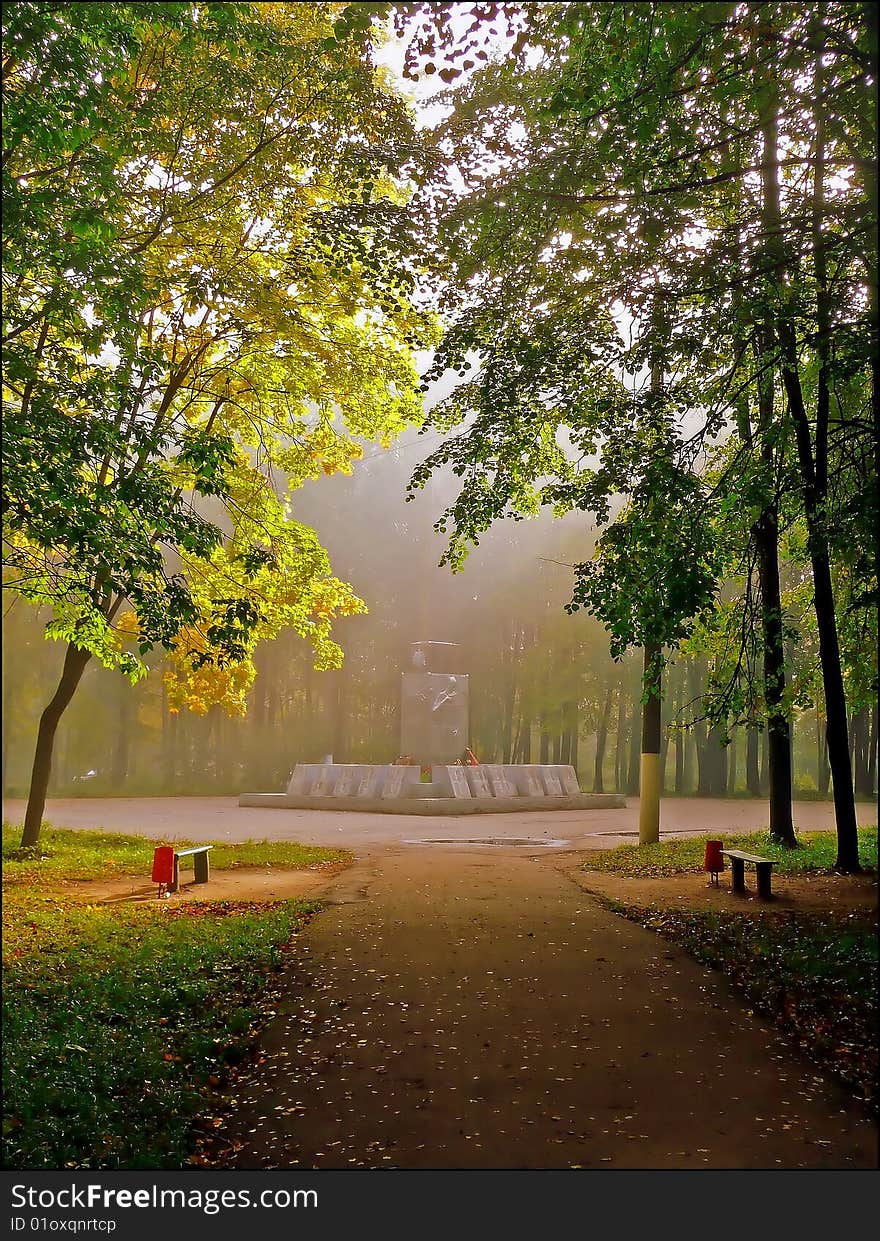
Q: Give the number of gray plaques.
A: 11